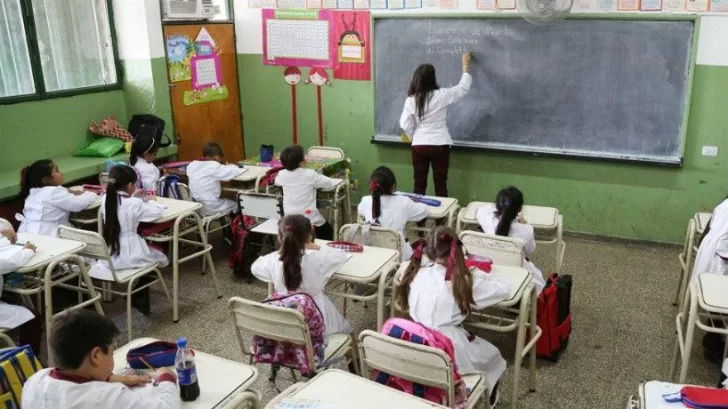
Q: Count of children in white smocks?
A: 12